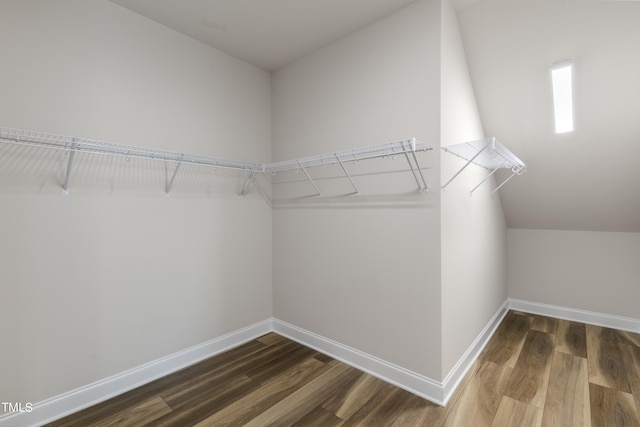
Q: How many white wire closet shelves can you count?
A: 3